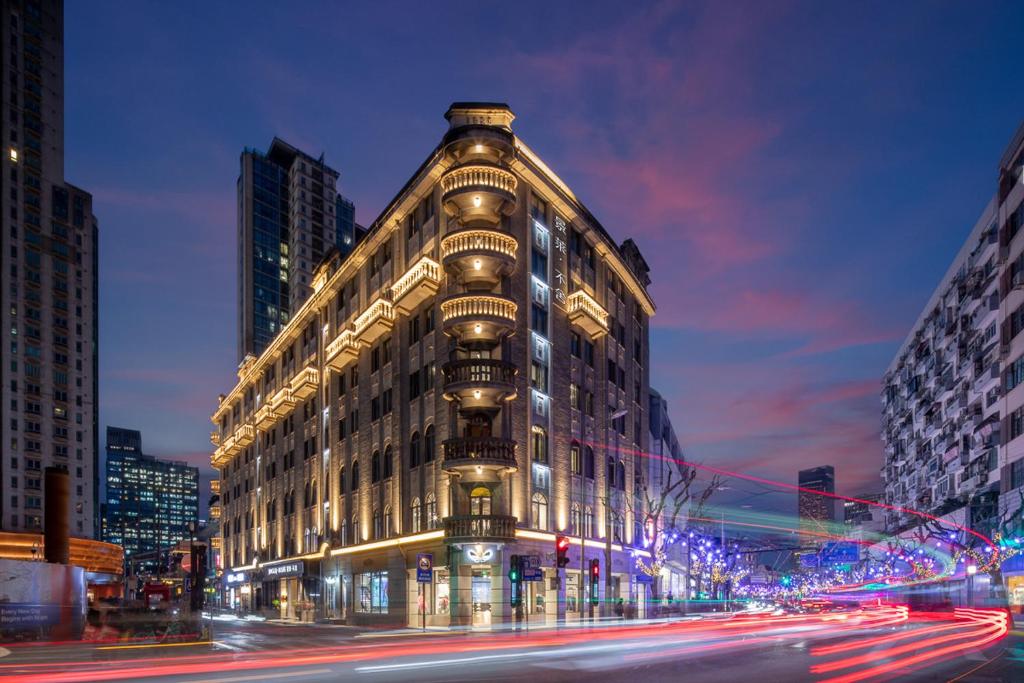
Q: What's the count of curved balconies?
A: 6